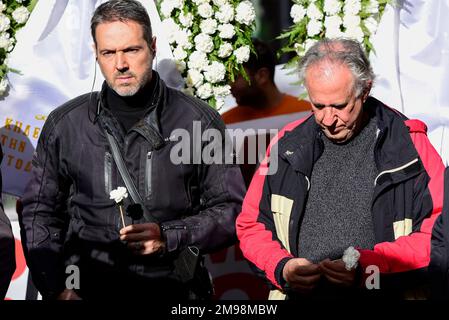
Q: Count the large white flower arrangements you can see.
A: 3